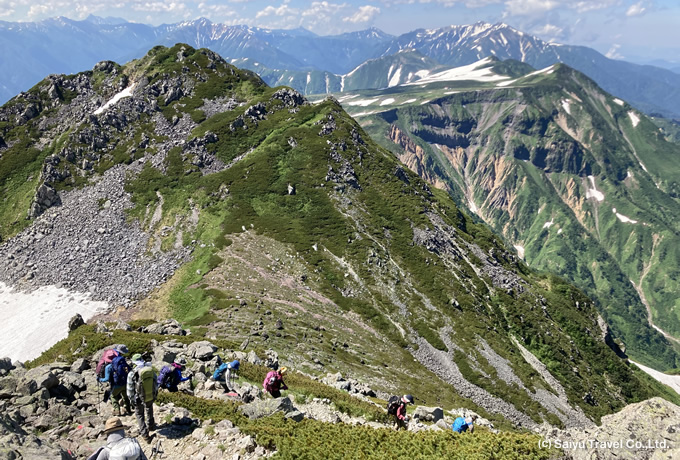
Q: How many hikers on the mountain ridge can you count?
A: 9